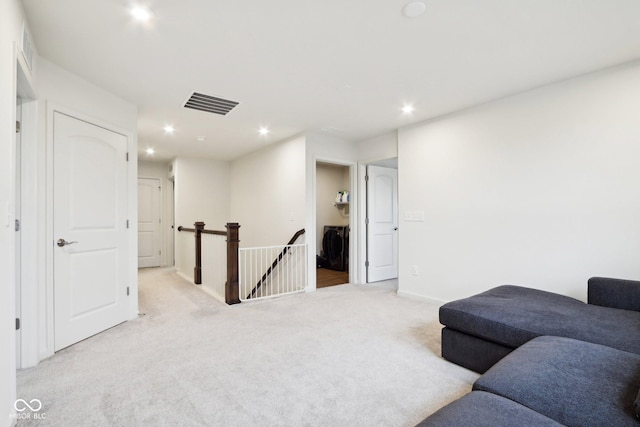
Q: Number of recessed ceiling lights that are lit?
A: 5